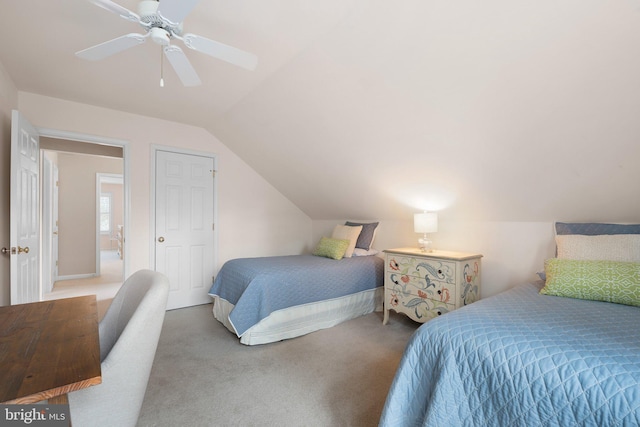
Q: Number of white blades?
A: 5